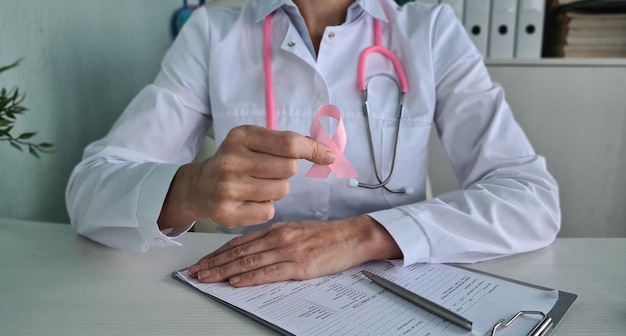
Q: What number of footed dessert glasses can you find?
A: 0